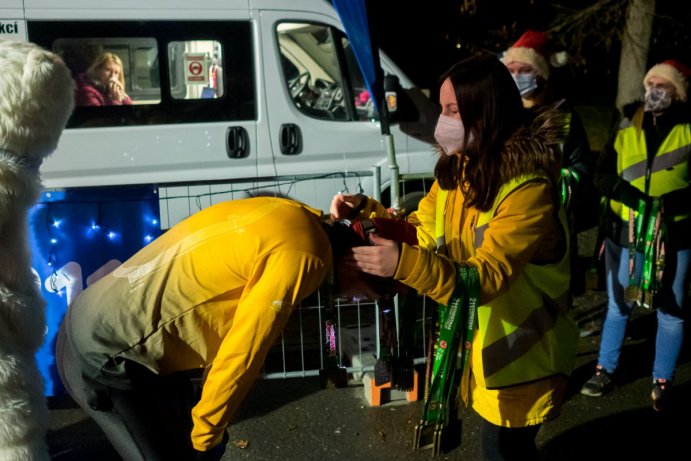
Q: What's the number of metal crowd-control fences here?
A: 2